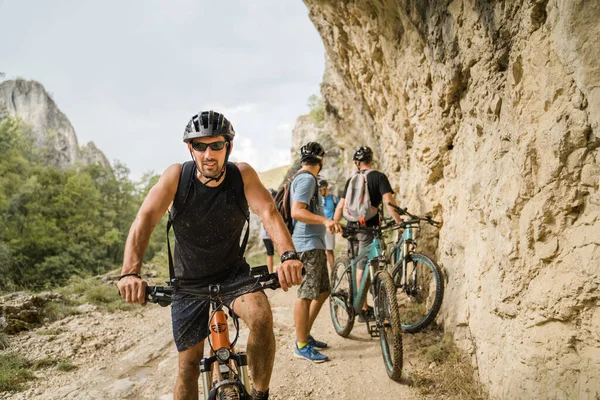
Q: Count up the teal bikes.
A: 2